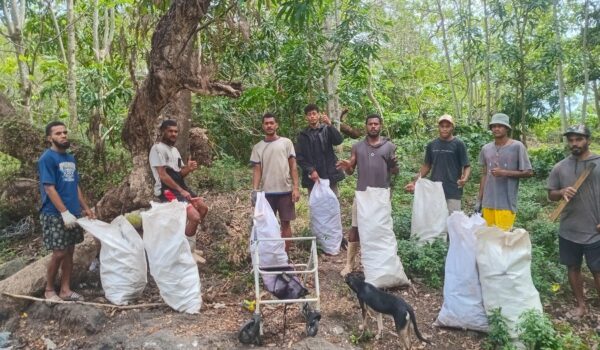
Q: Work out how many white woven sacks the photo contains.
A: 8